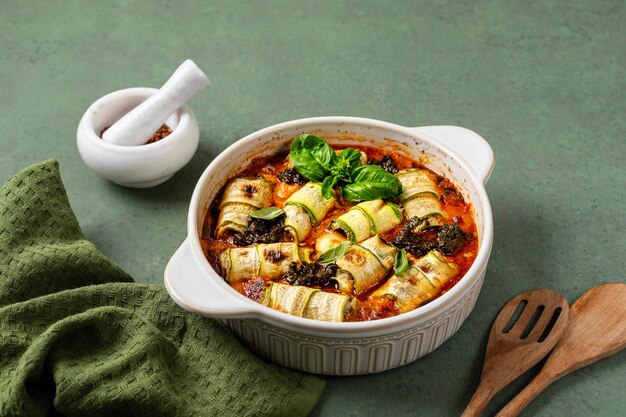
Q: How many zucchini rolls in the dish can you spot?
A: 8